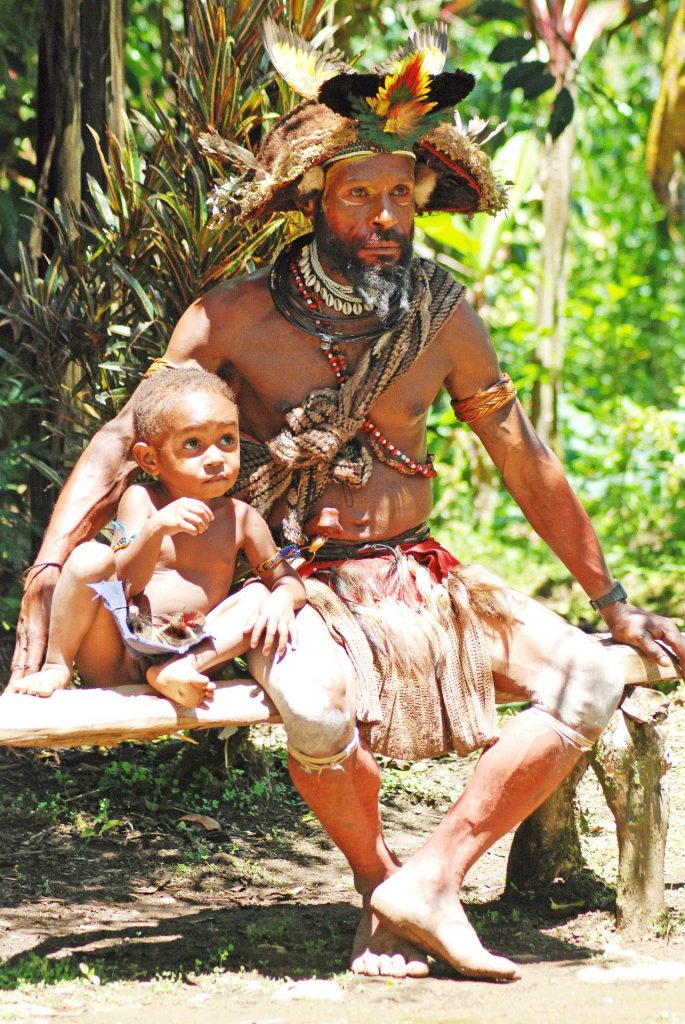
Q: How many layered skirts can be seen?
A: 1